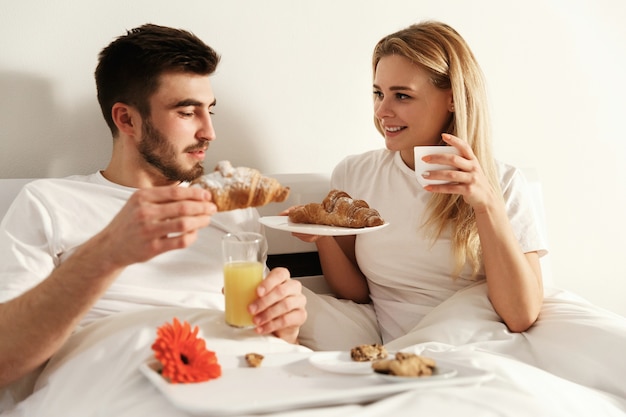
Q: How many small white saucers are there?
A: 2